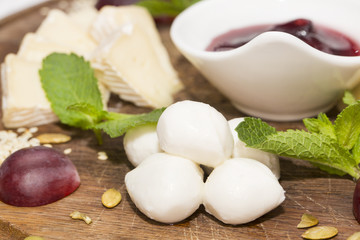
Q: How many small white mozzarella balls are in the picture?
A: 5